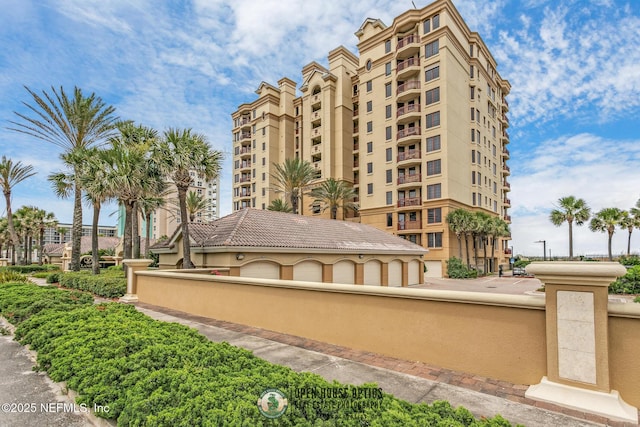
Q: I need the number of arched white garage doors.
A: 6